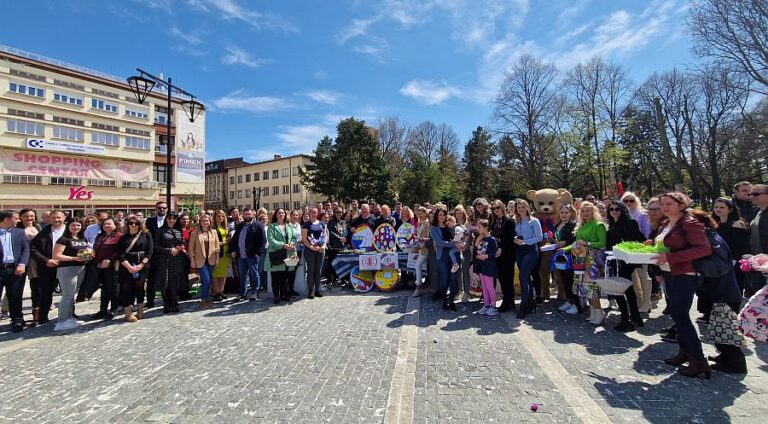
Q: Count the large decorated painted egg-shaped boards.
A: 5